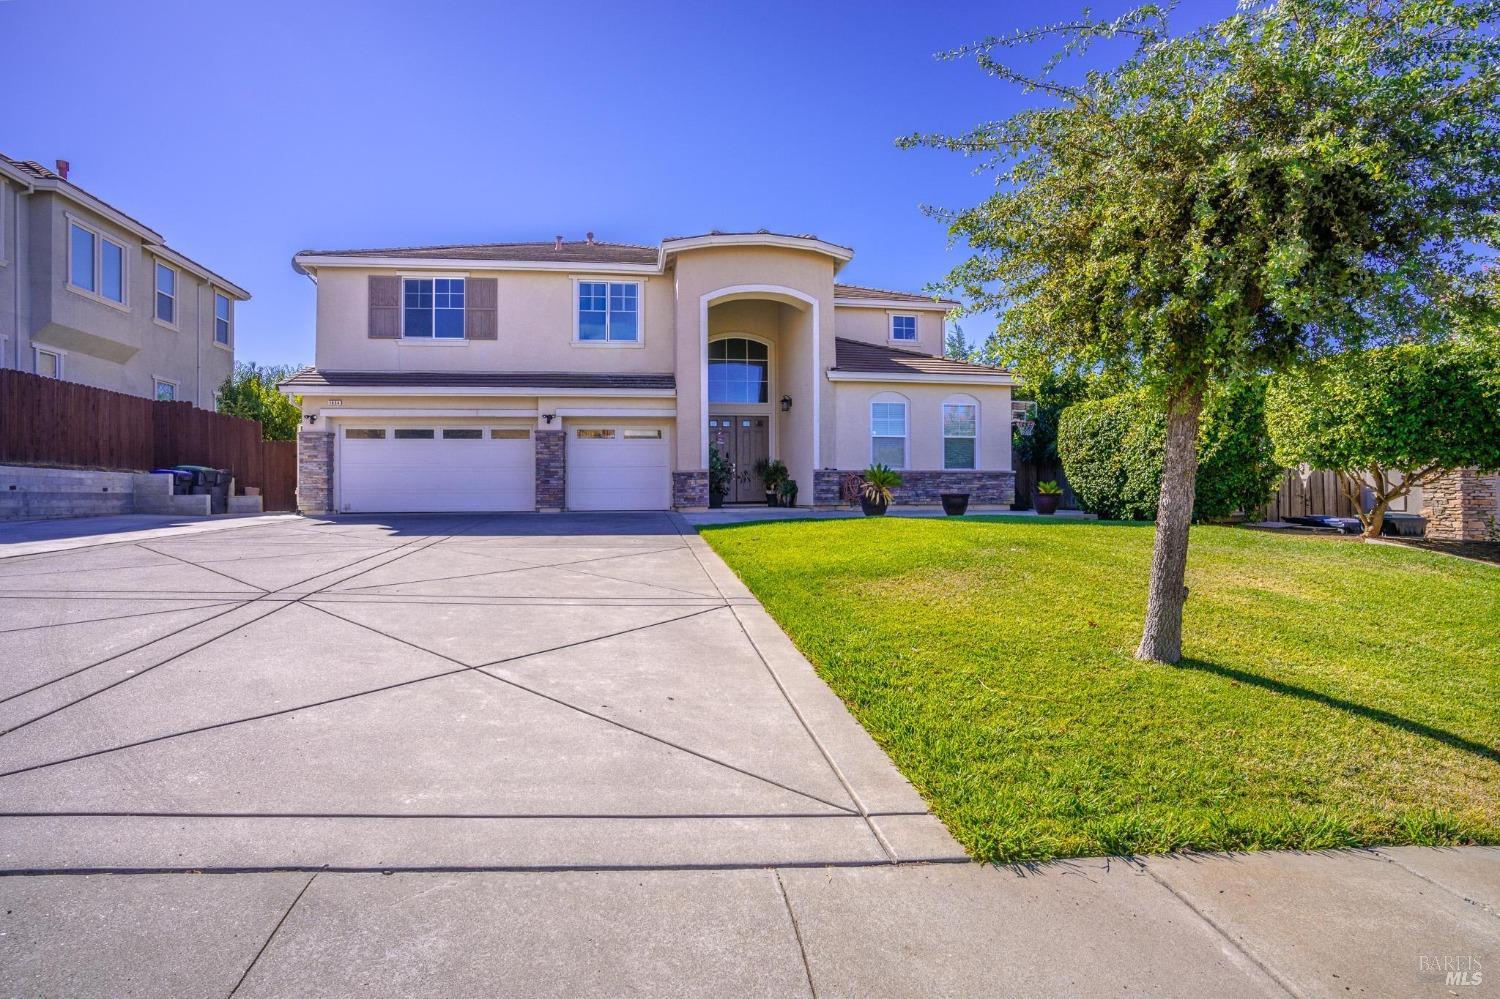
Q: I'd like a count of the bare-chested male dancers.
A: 0